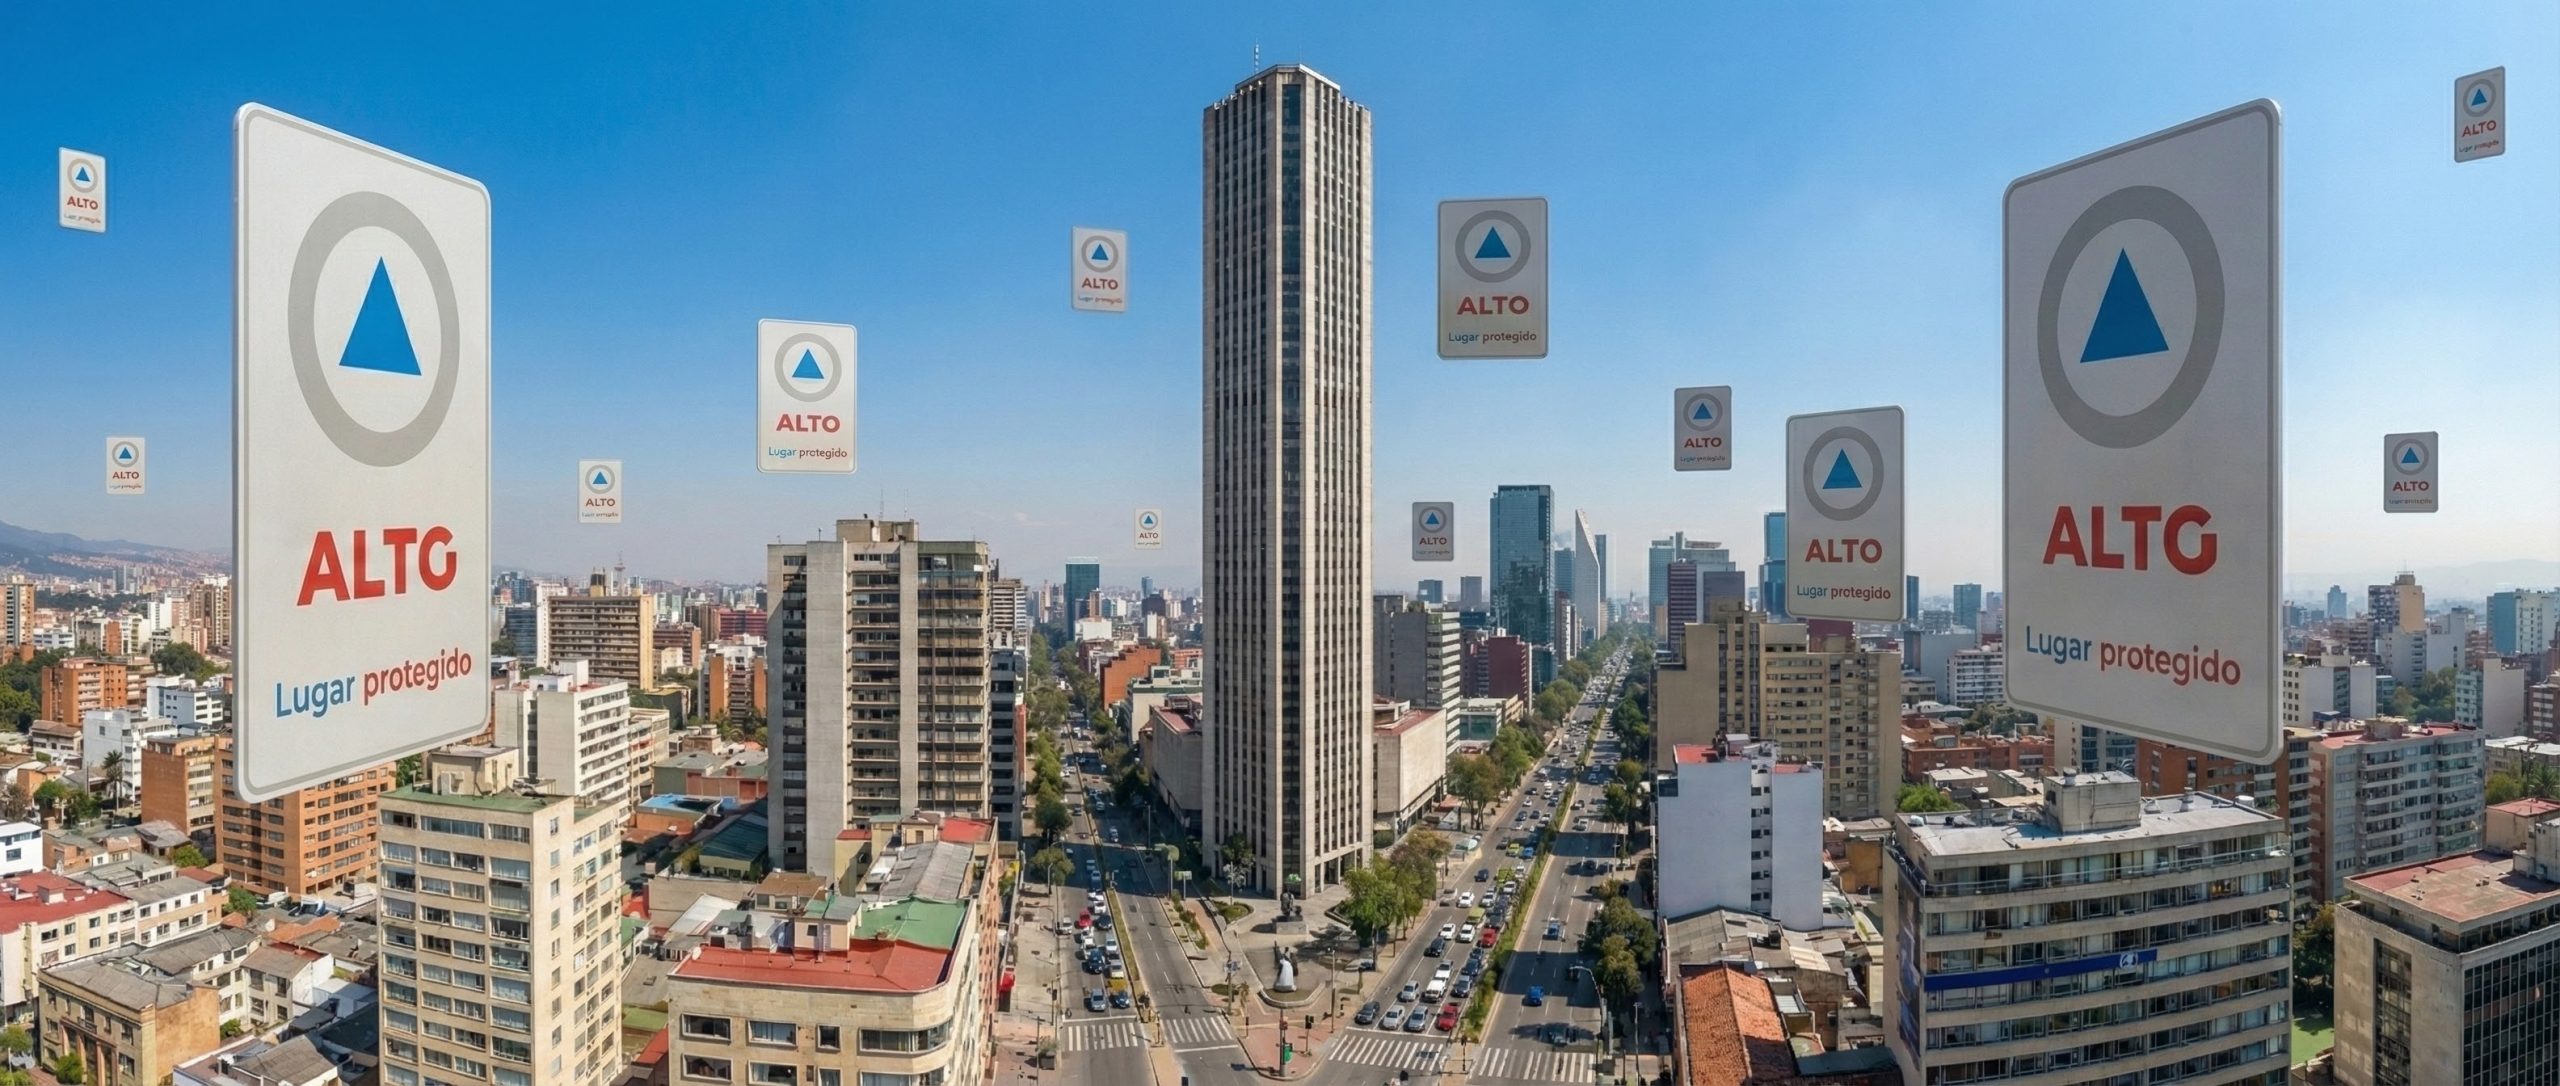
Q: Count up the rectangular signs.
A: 14